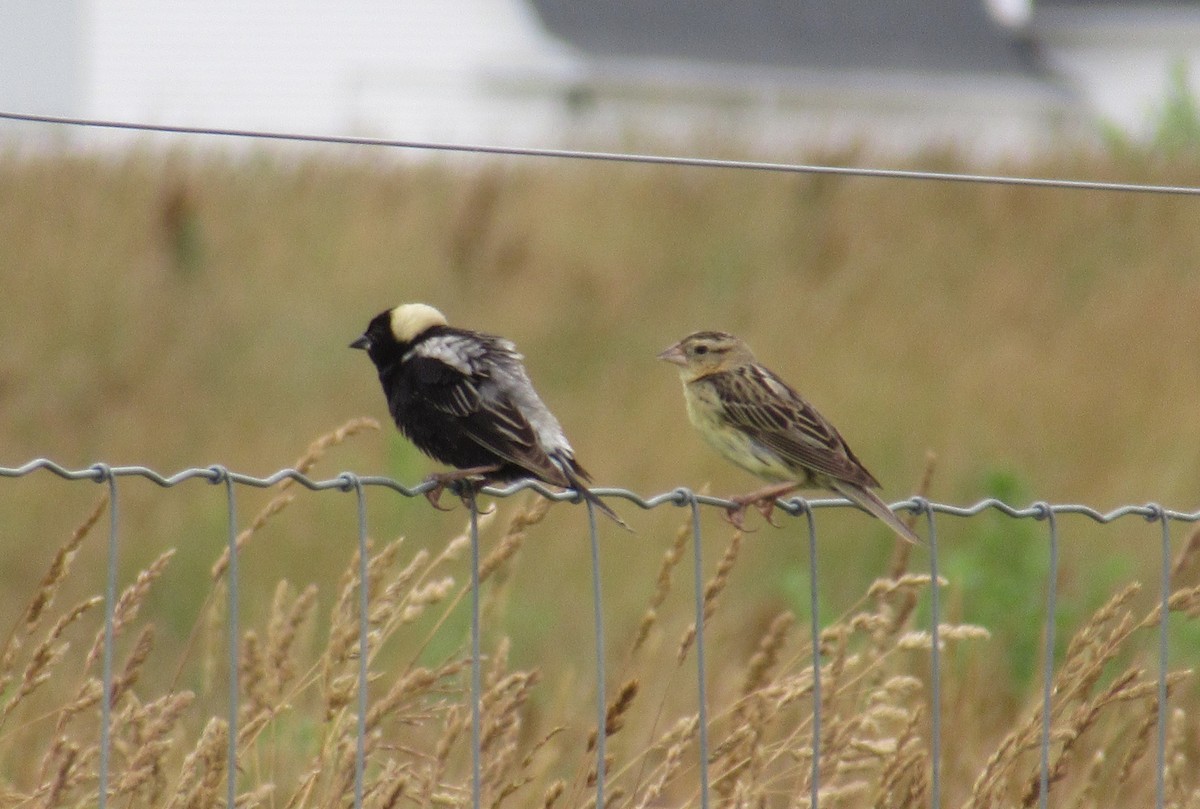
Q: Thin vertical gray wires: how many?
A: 10